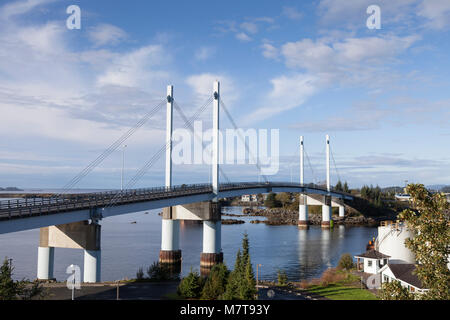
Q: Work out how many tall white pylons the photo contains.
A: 4